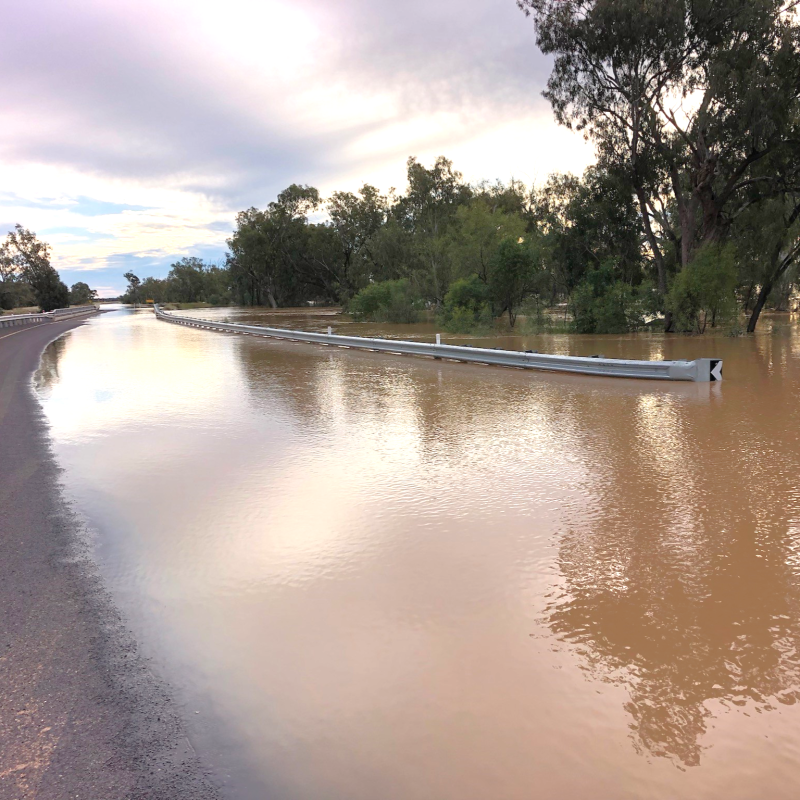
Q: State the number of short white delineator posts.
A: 2